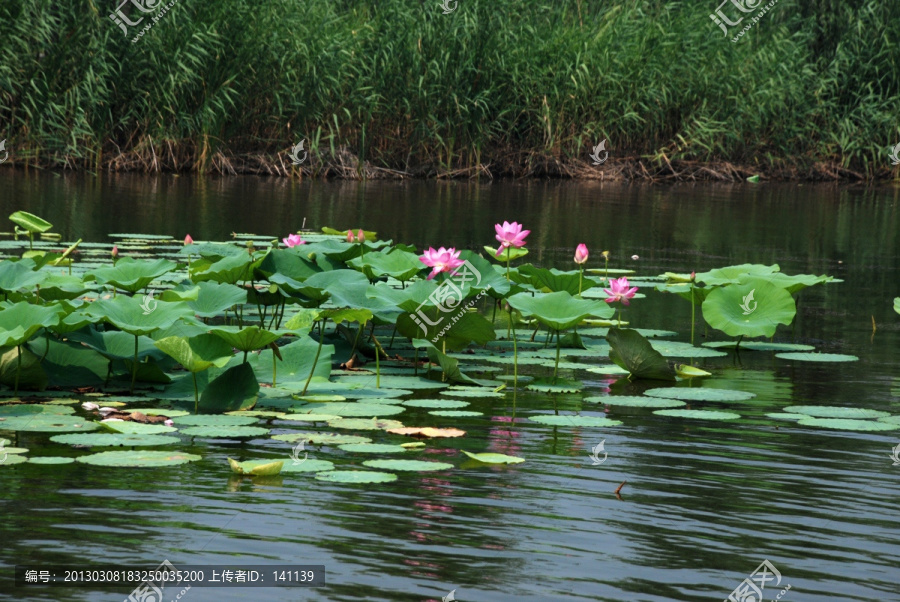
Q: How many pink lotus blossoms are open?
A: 4